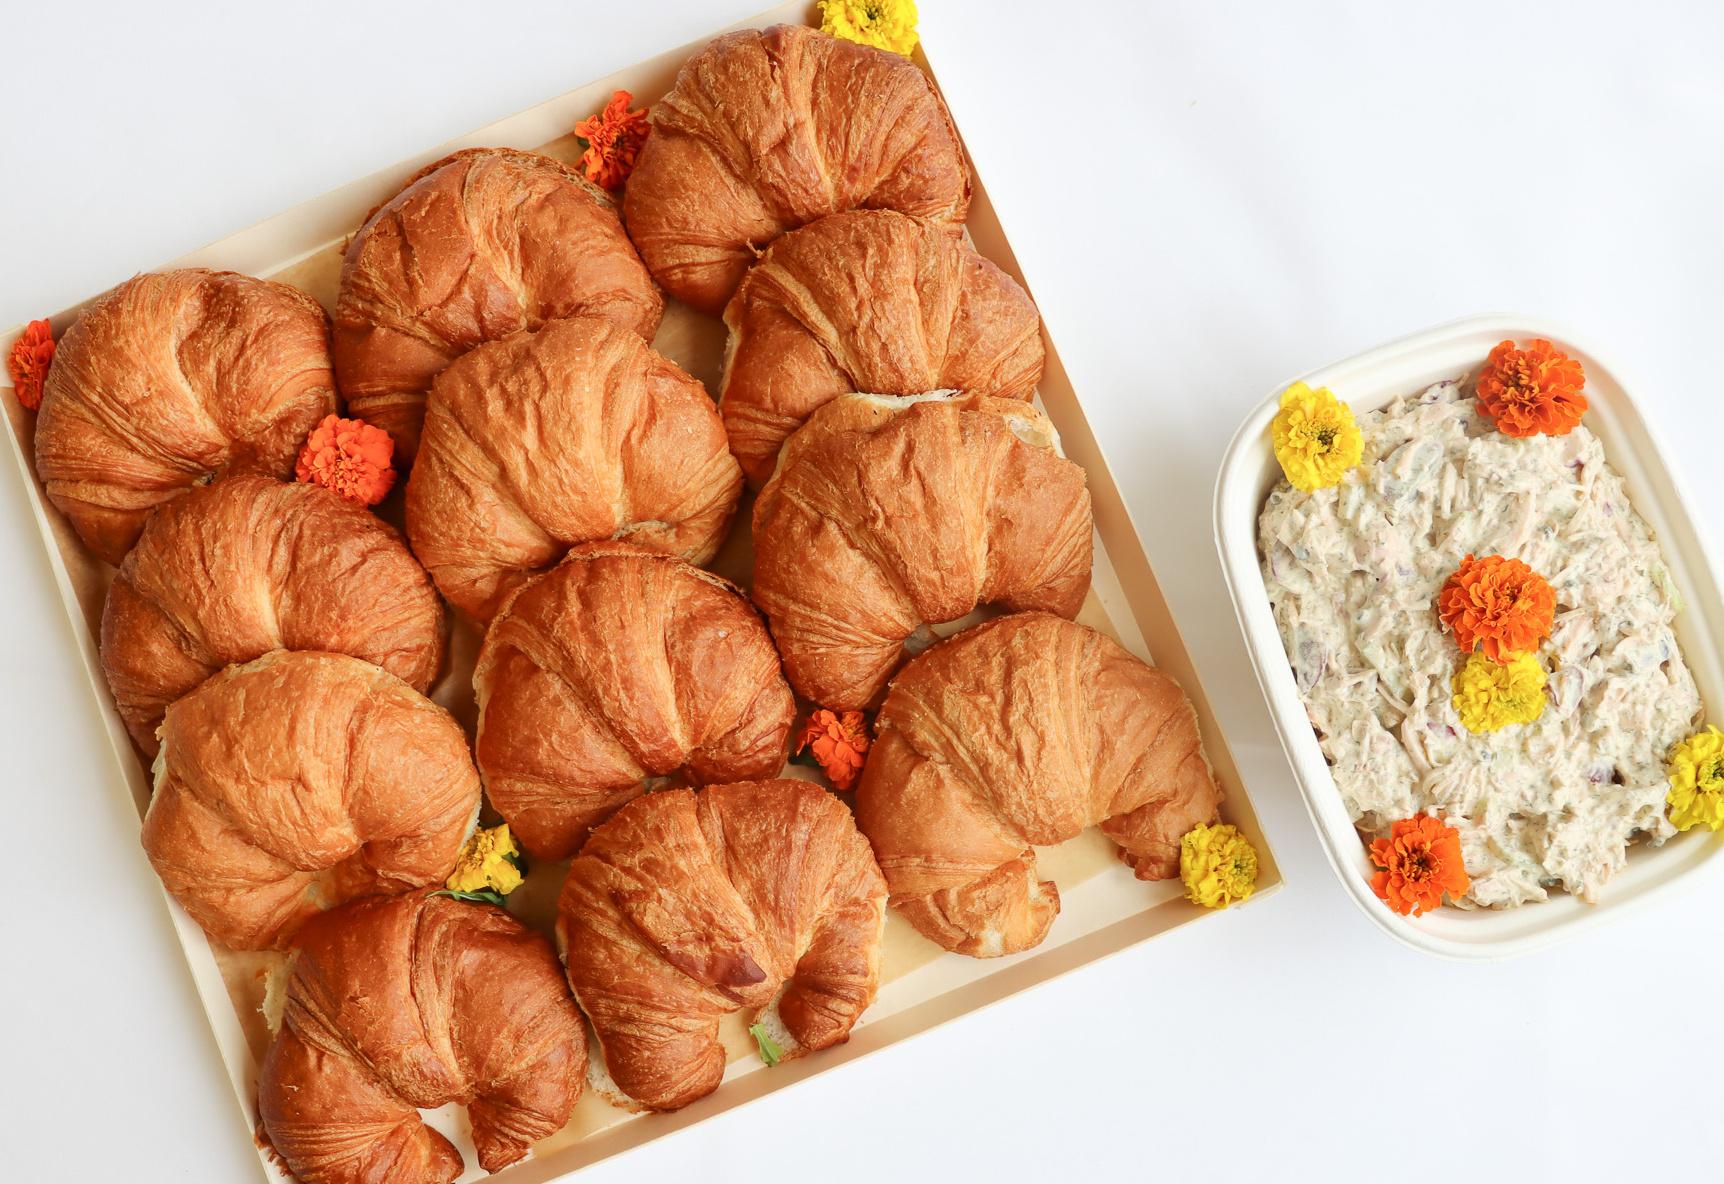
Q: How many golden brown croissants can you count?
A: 12